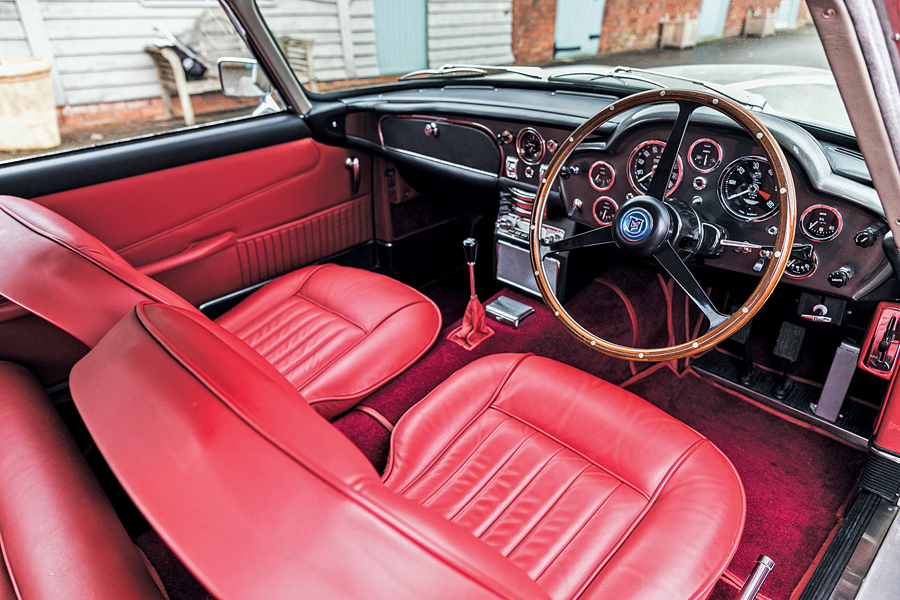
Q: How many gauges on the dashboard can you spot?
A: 8